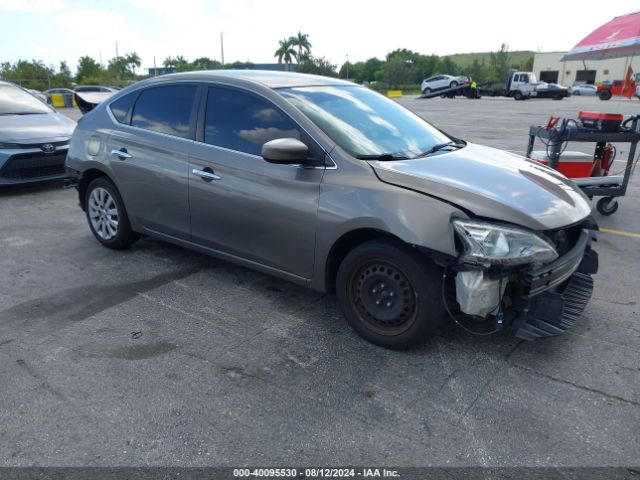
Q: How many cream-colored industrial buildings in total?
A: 1